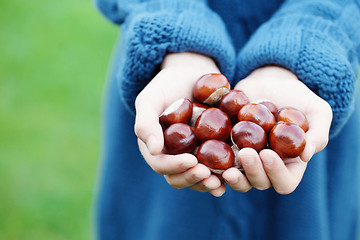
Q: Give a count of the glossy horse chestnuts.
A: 12